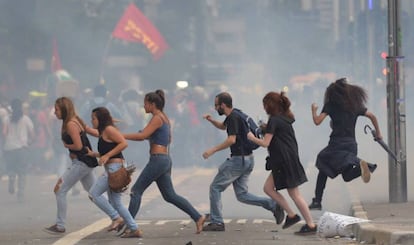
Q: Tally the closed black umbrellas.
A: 1